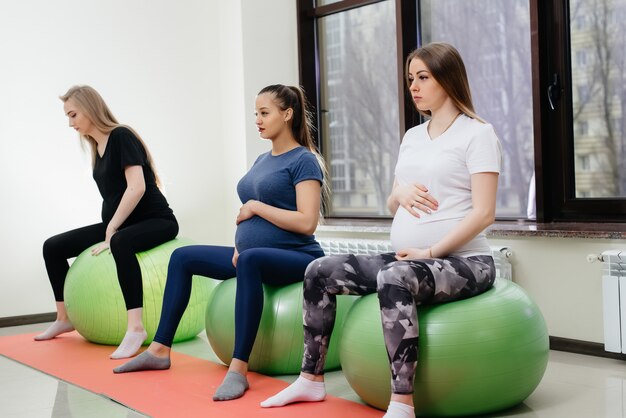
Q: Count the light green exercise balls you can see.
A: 3